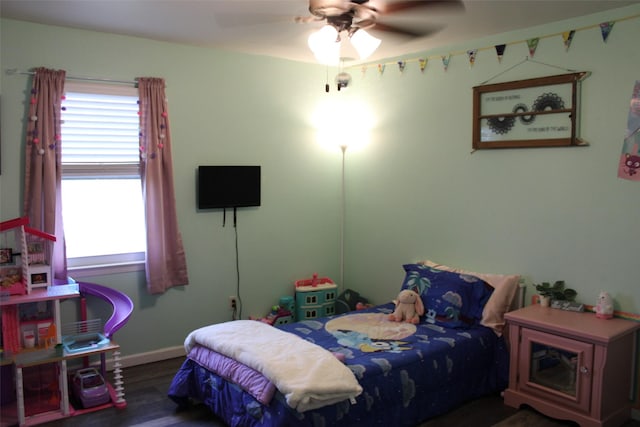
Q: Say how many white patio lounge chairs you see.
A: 0